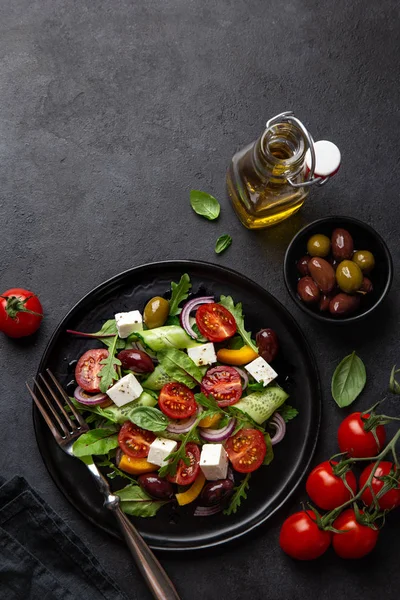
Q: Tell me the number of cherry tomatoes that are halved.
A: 7